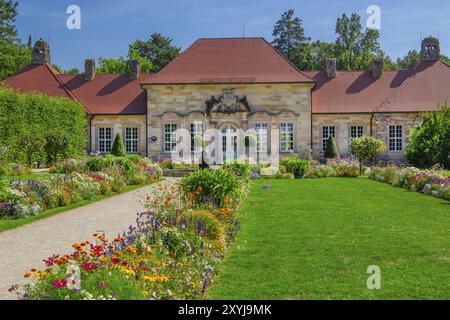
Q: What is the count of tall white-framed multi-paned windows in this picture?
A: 9